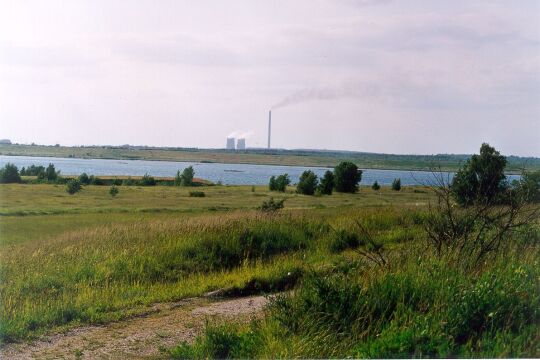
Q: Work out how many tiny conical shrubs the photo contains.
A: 2